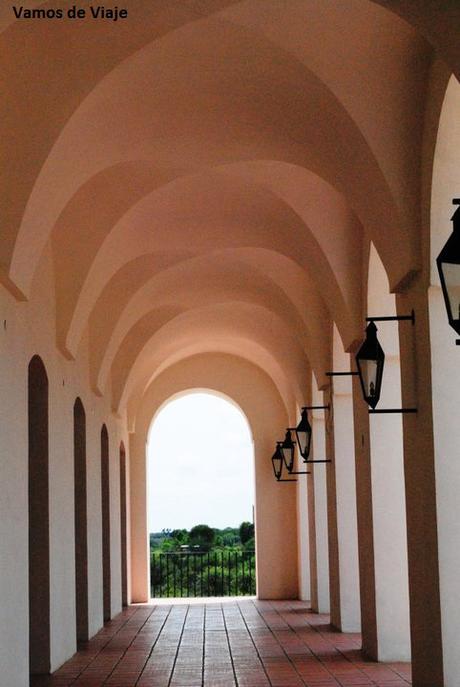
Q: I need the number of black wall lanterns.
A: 5